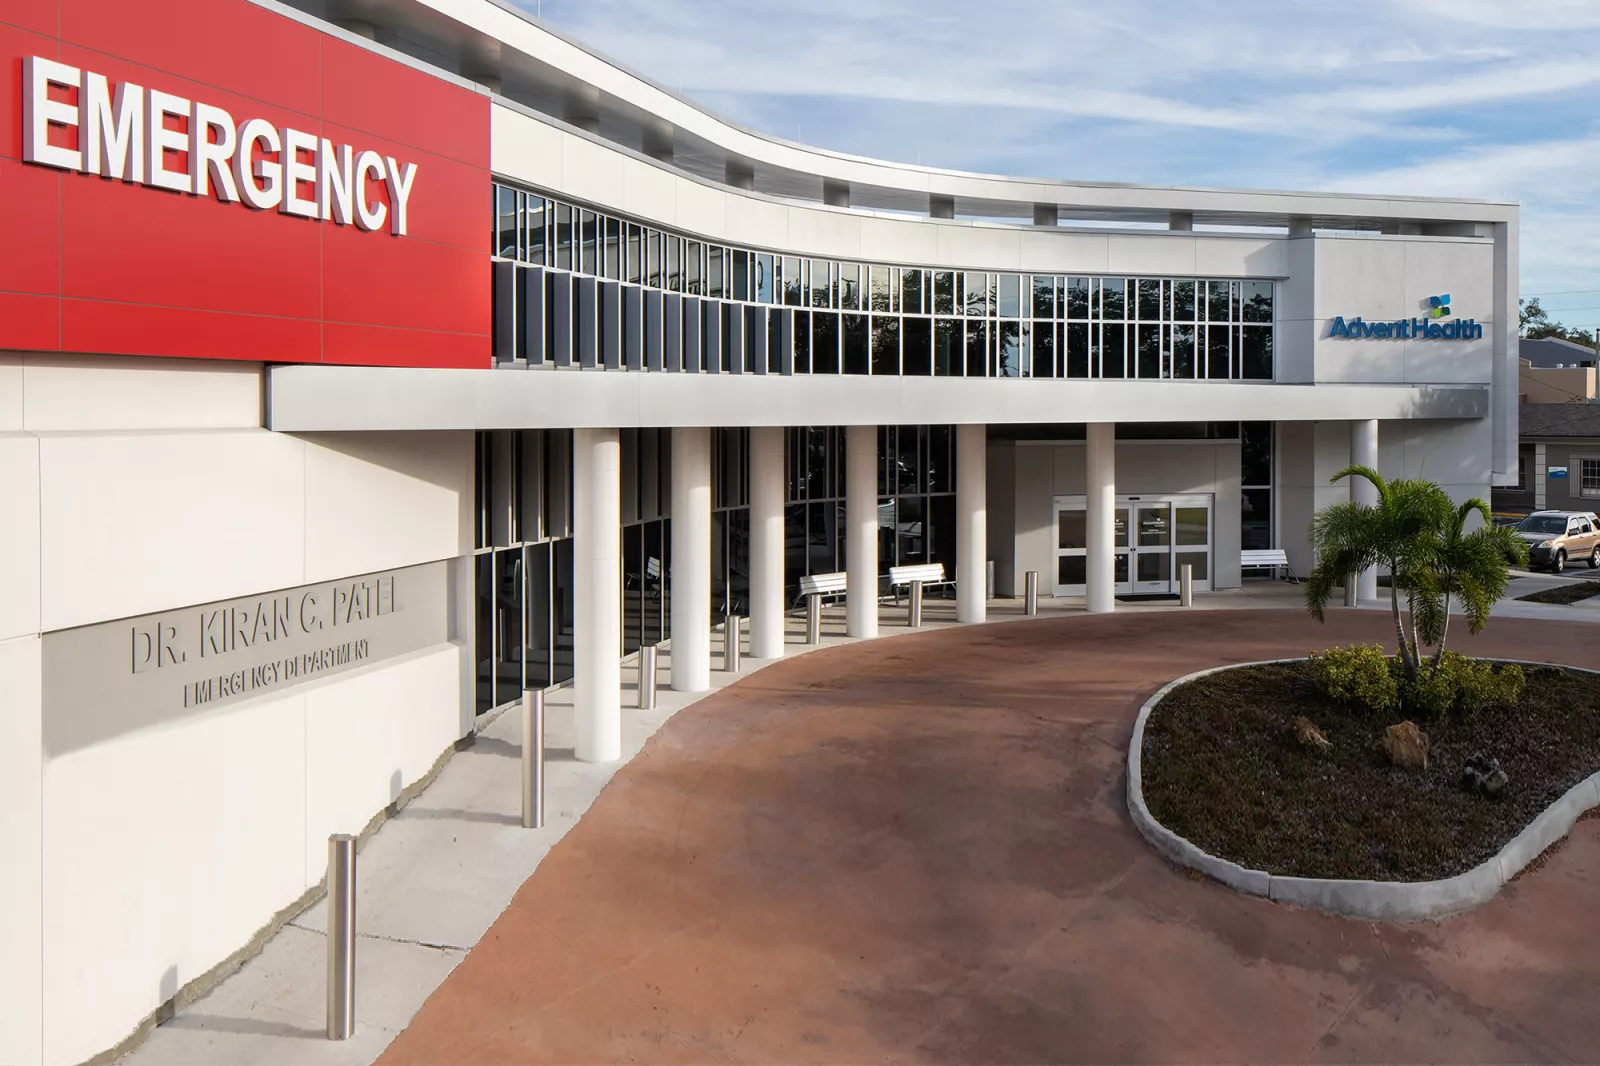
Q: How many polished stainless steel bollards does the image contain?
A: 9